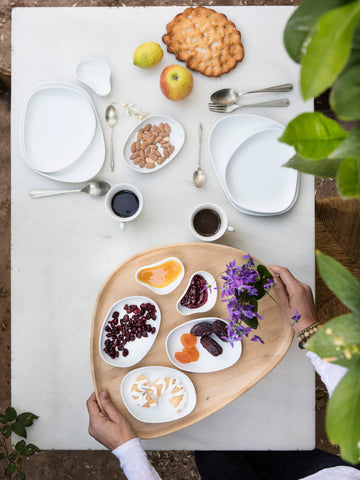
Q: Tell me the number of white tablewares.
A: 13